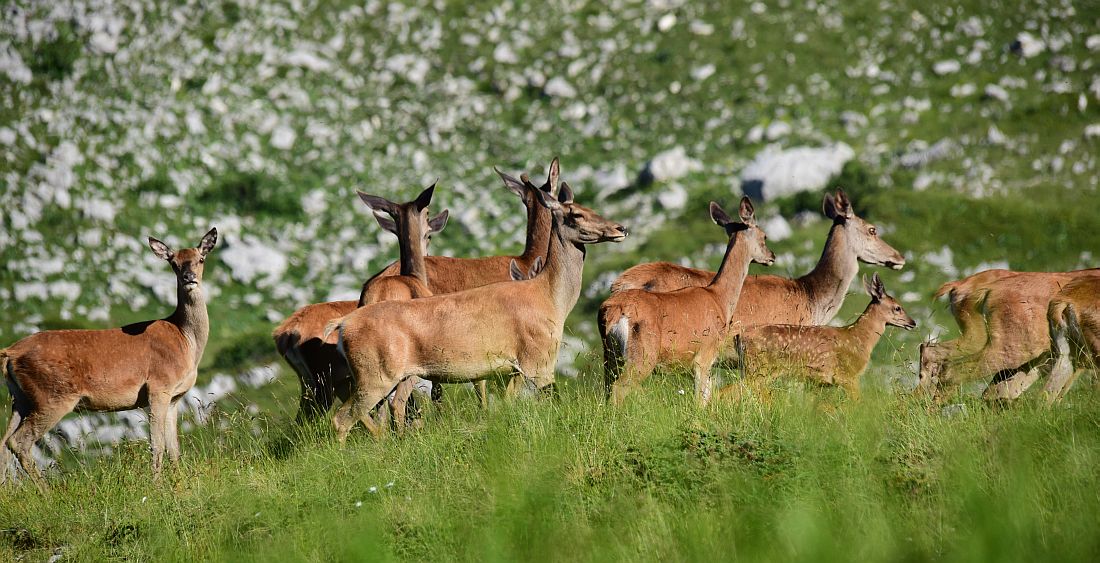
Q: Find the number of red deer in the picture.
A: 12